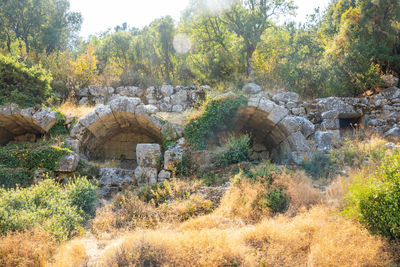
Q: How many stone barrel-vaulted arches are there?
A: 3